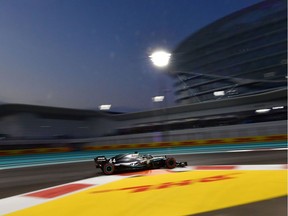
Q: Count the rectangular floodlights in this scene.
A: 3